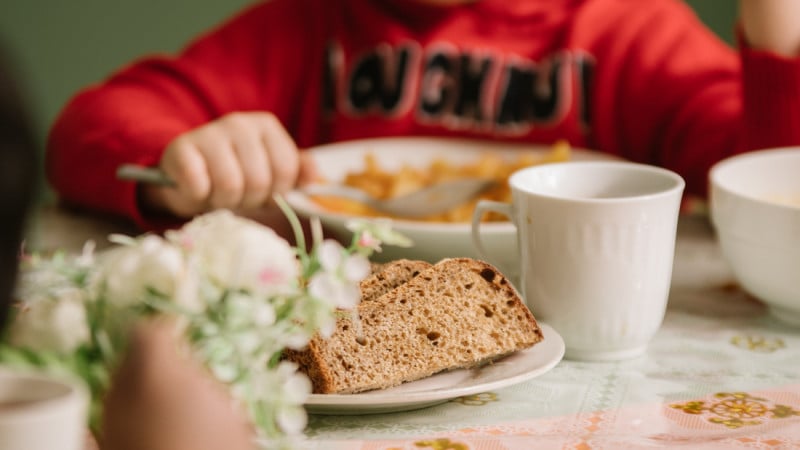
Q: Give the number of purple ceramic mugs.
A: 0